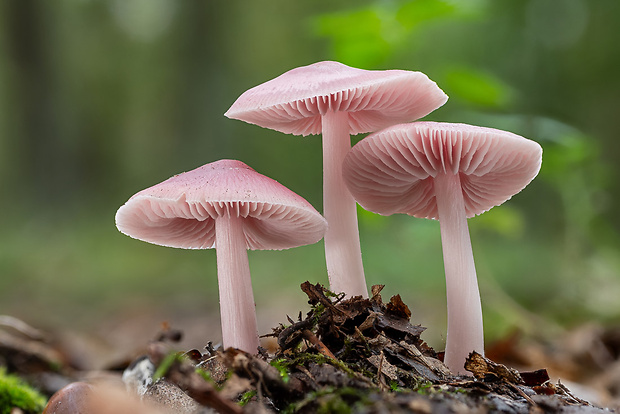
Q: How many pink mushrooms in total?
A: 3